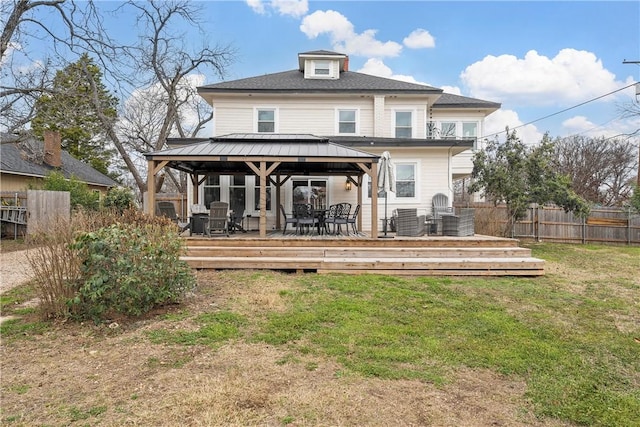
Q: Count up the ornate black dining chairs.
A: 6